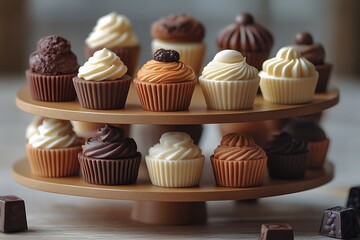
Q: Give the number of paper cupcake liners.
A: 15